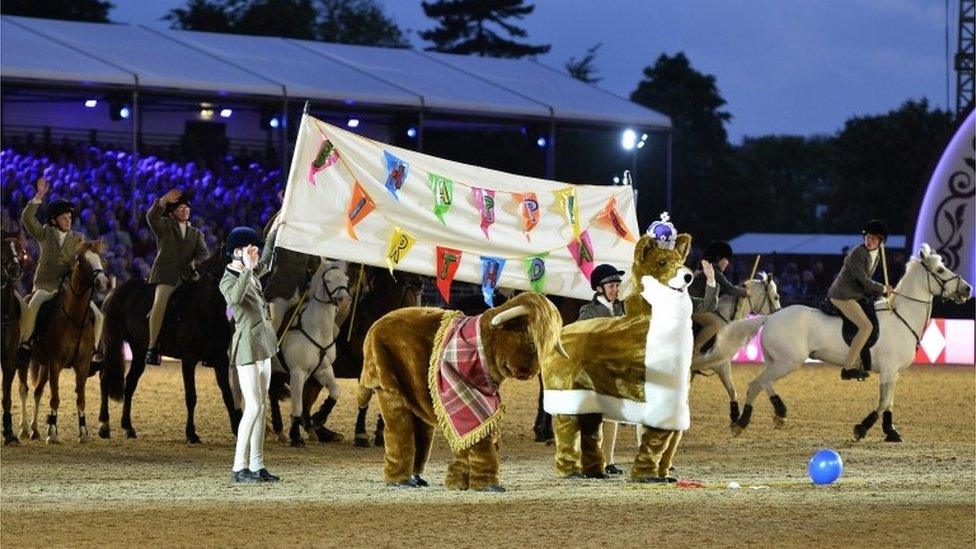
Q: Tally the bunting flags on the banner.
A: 13